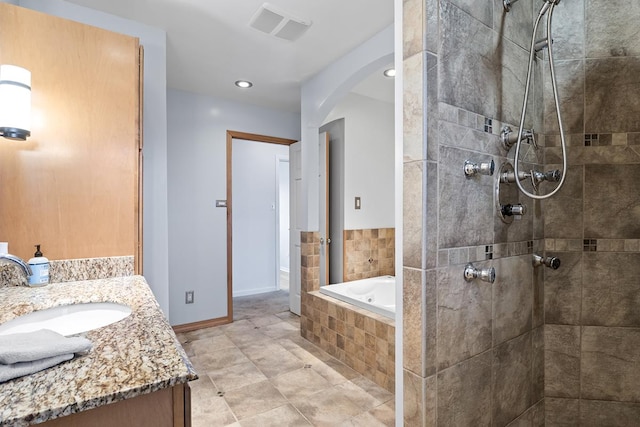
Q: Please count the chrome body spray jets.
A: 4